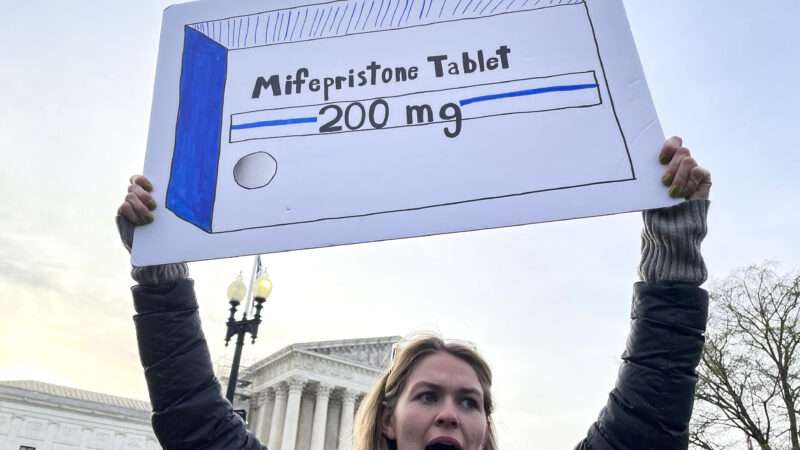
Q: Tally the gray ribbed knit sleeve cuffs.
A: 2